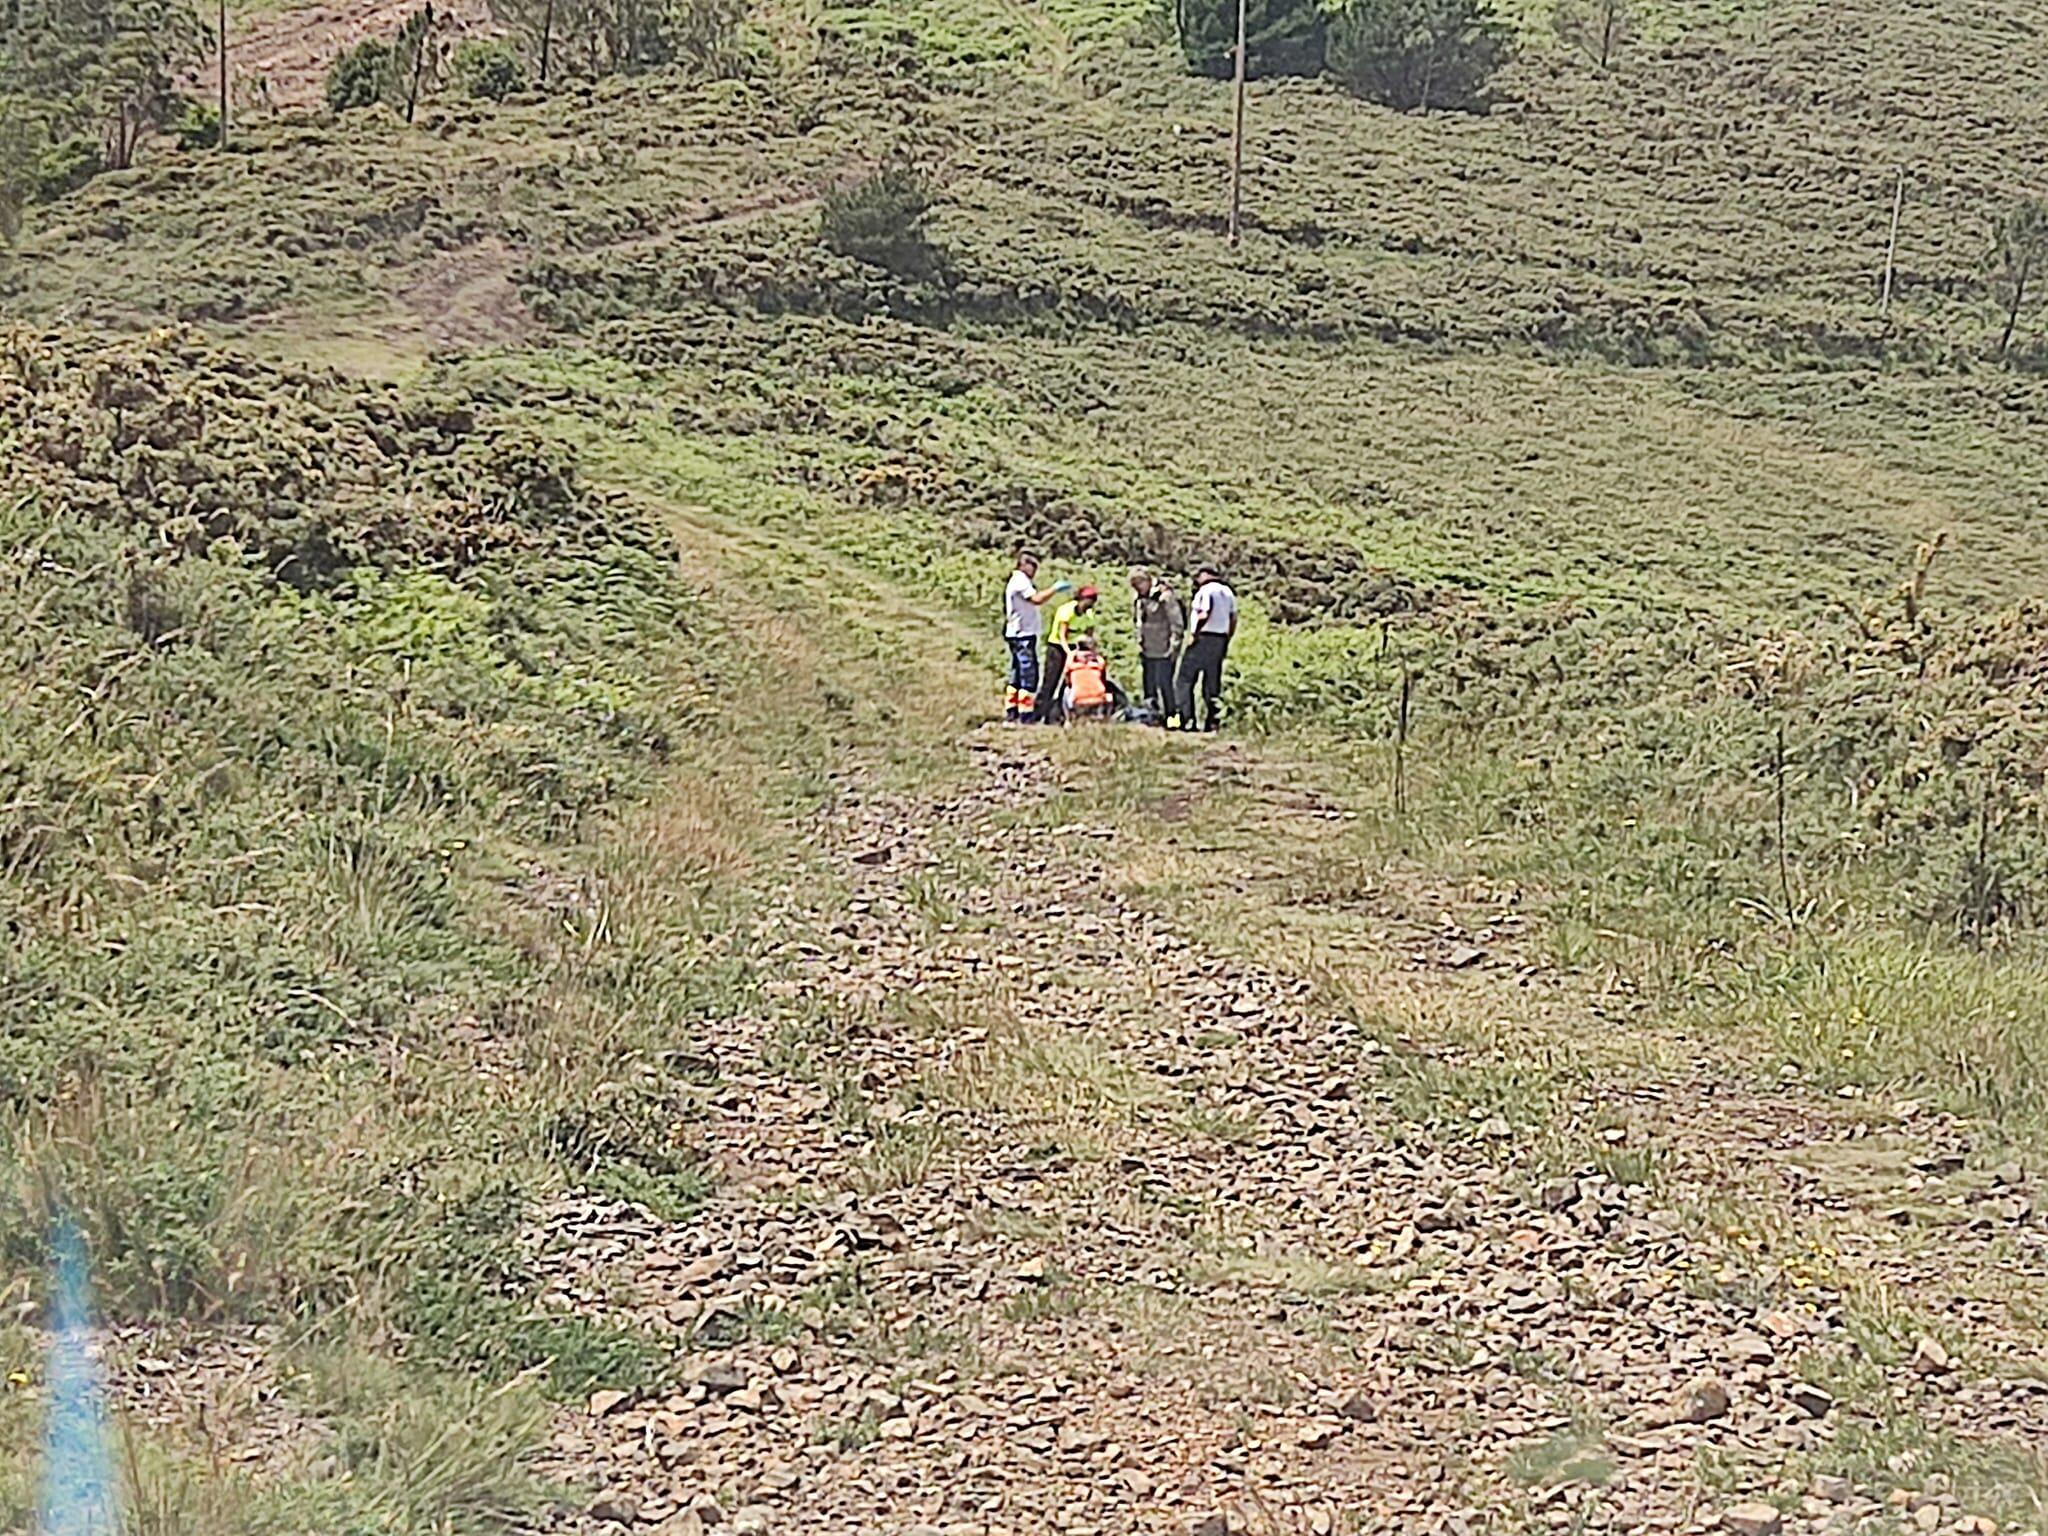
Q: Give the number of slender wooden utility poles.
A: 3